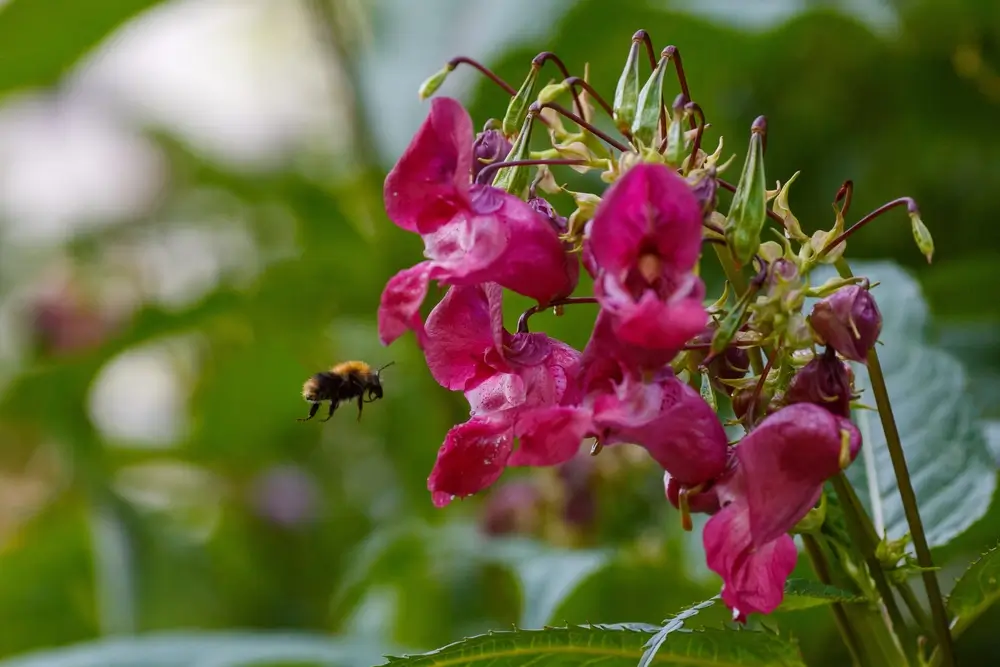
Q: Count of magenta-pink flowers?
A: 5